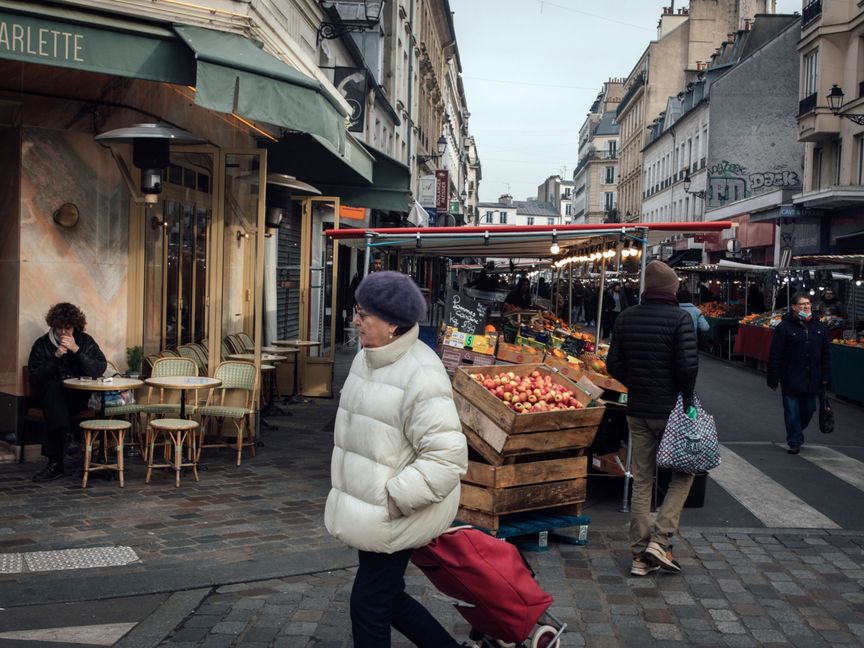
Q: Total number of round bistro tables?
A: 5